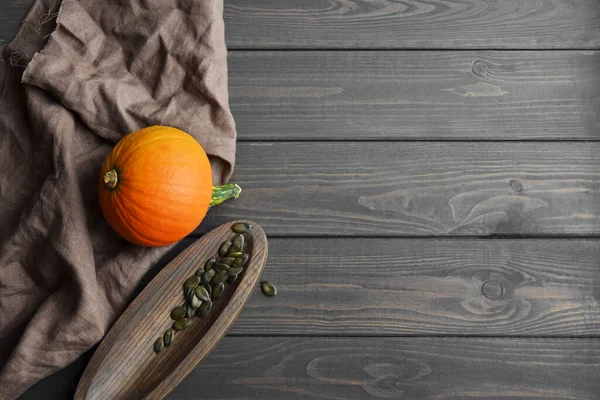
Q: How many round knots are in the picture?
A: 3